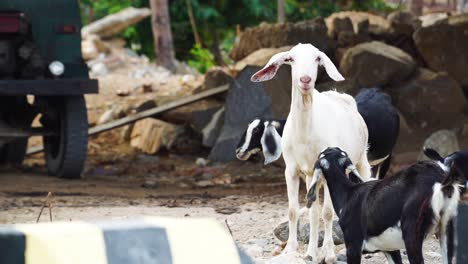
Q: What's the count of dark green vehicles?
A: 1